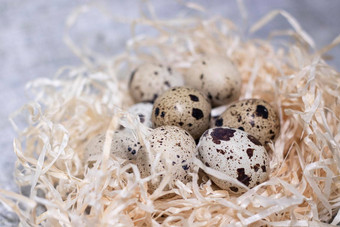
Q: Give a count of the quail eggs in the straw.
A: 8